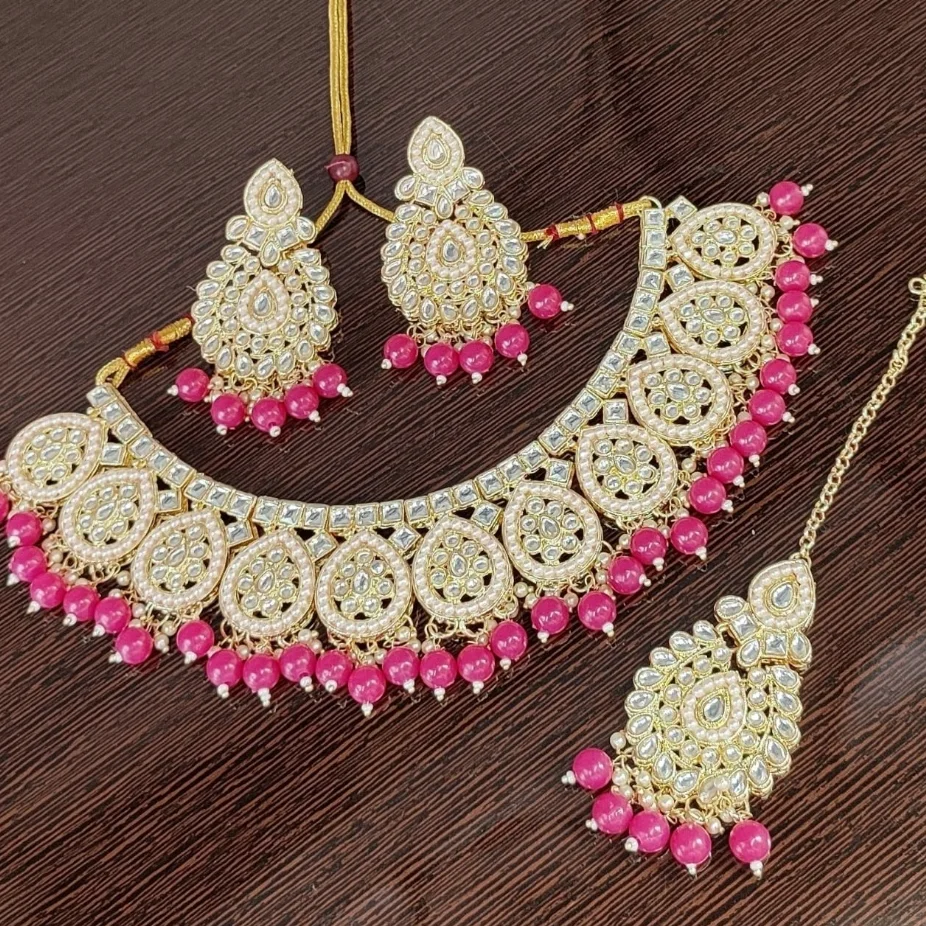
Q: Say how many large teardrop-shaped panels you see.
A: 11